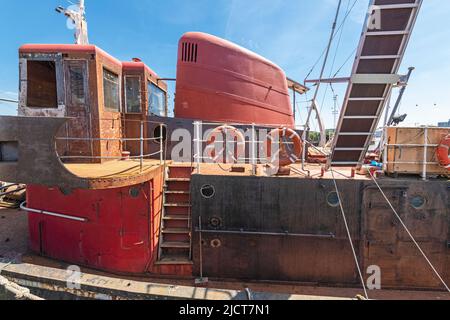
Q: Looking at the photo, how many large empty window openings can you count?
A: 1